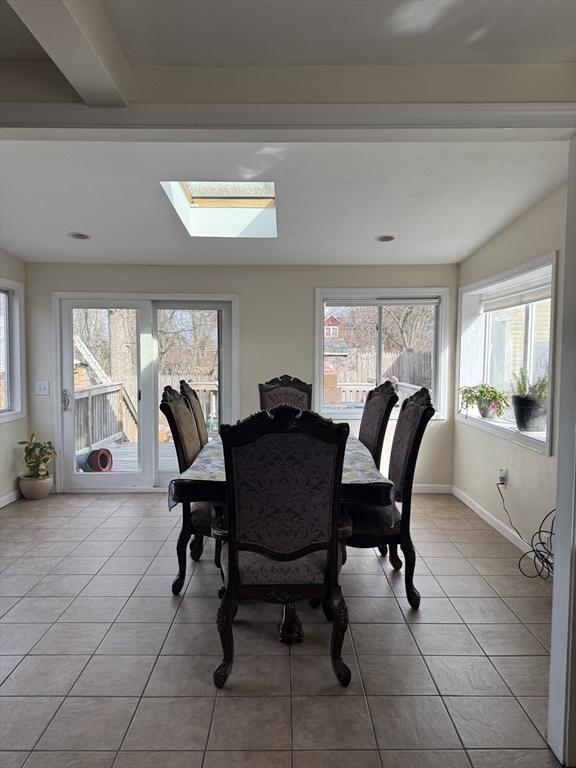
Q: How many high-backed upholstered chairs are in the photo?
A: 6